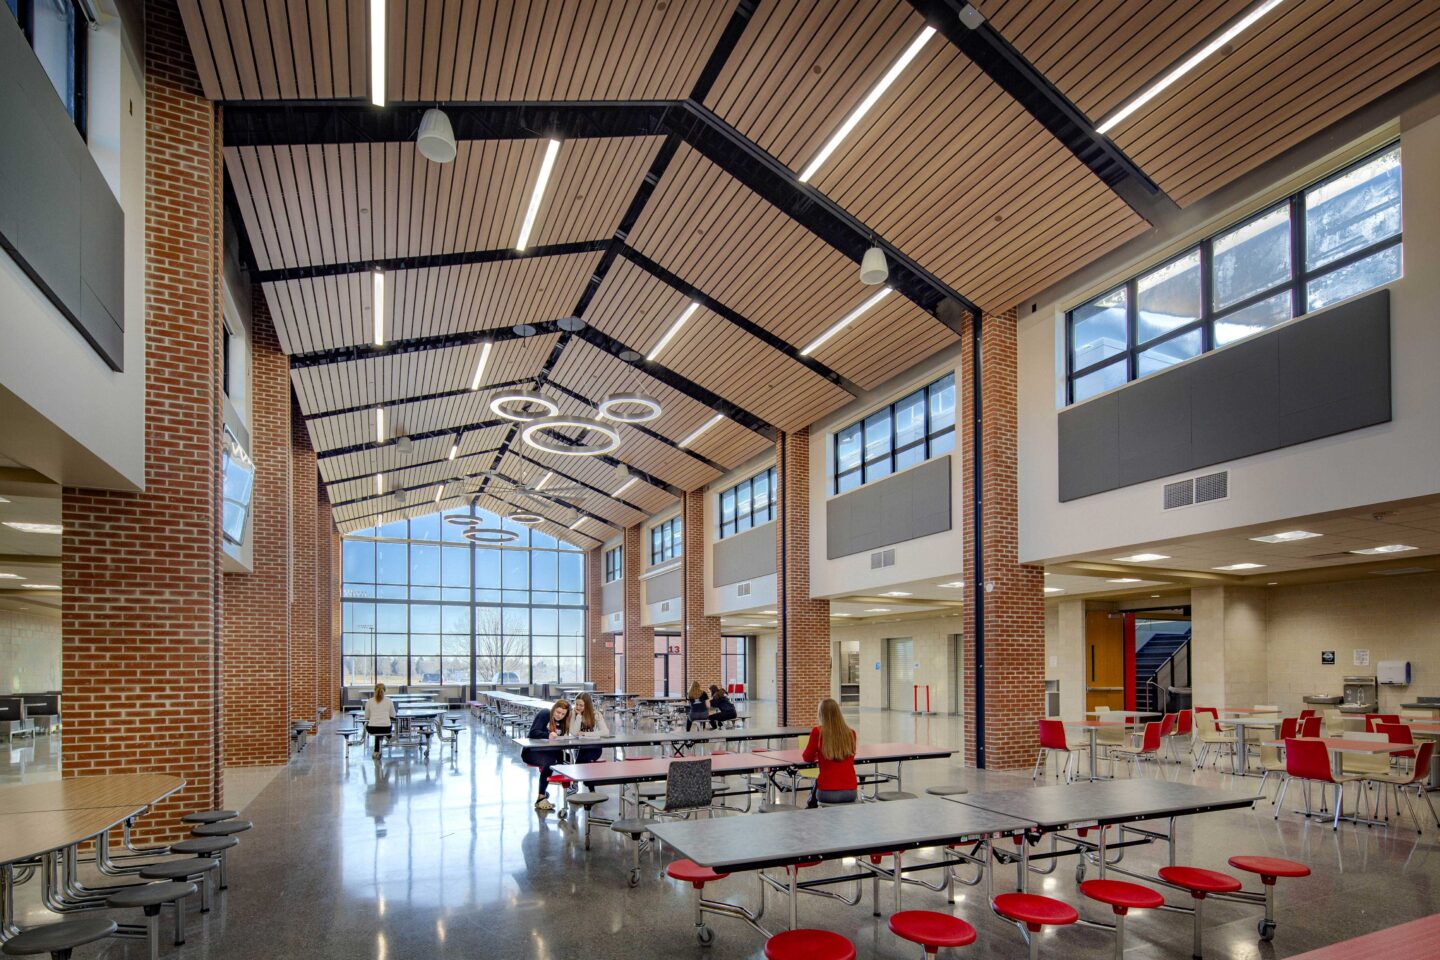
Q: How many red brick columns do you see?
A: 10